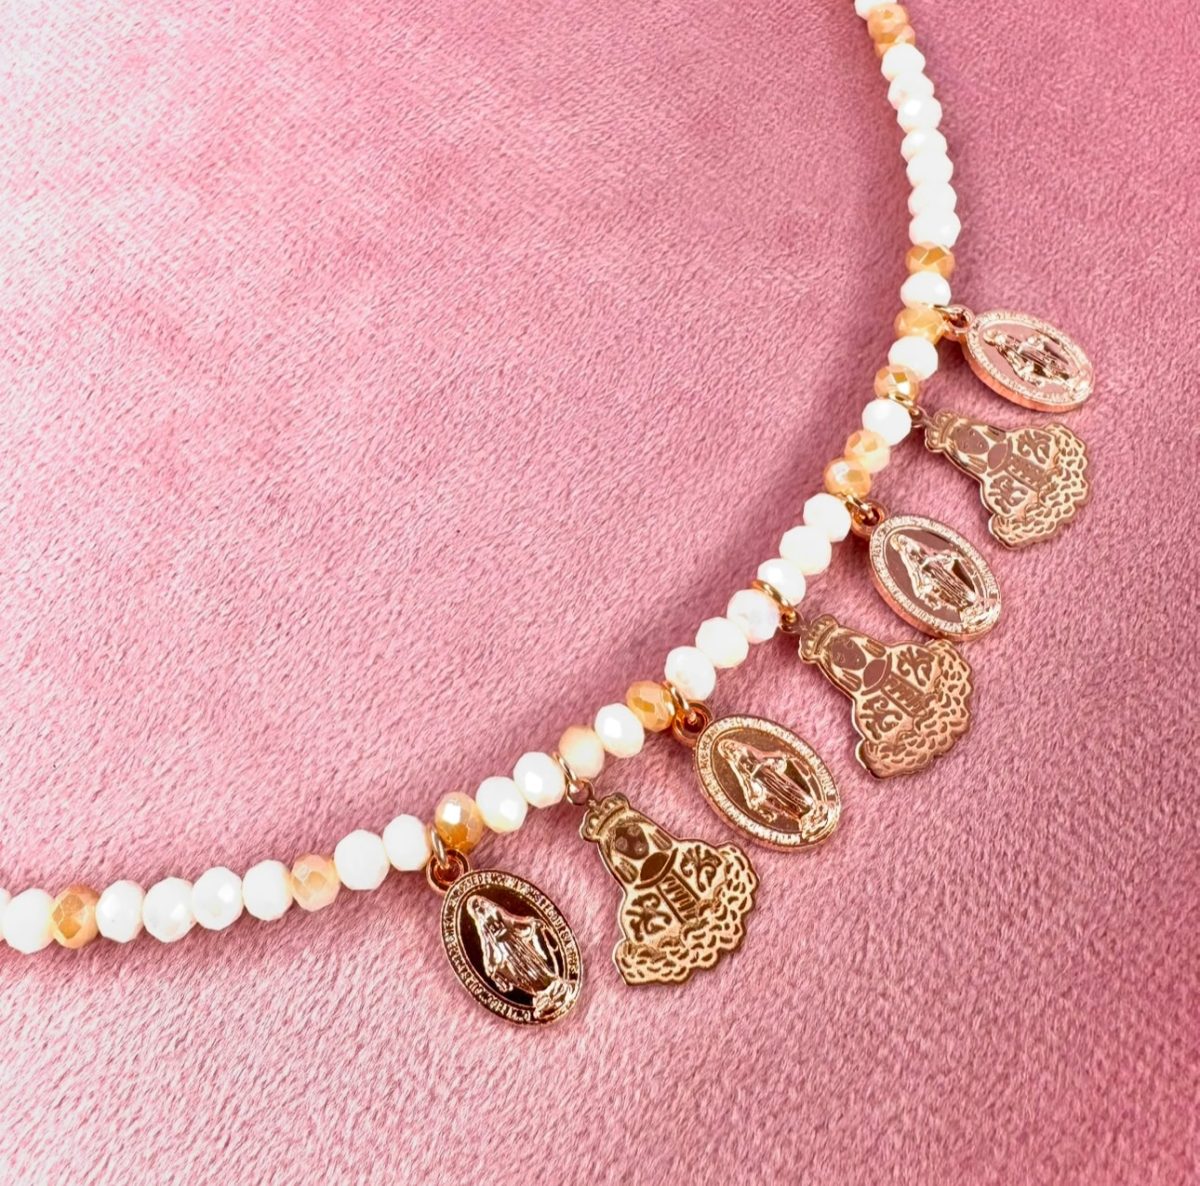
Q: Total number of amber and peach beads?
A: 12